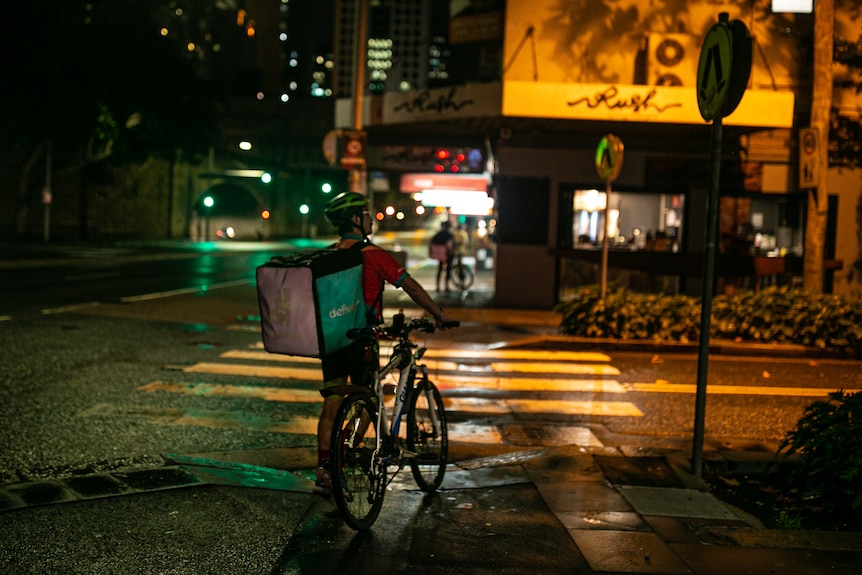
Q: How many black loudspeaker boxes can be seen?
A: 0